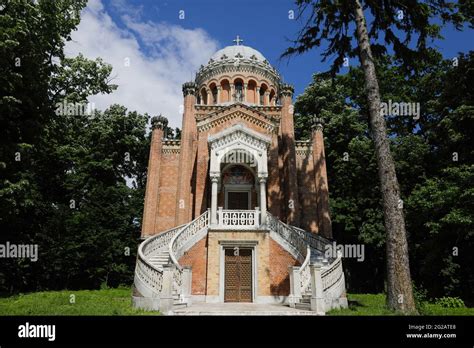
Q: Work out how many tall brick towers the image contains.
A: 4